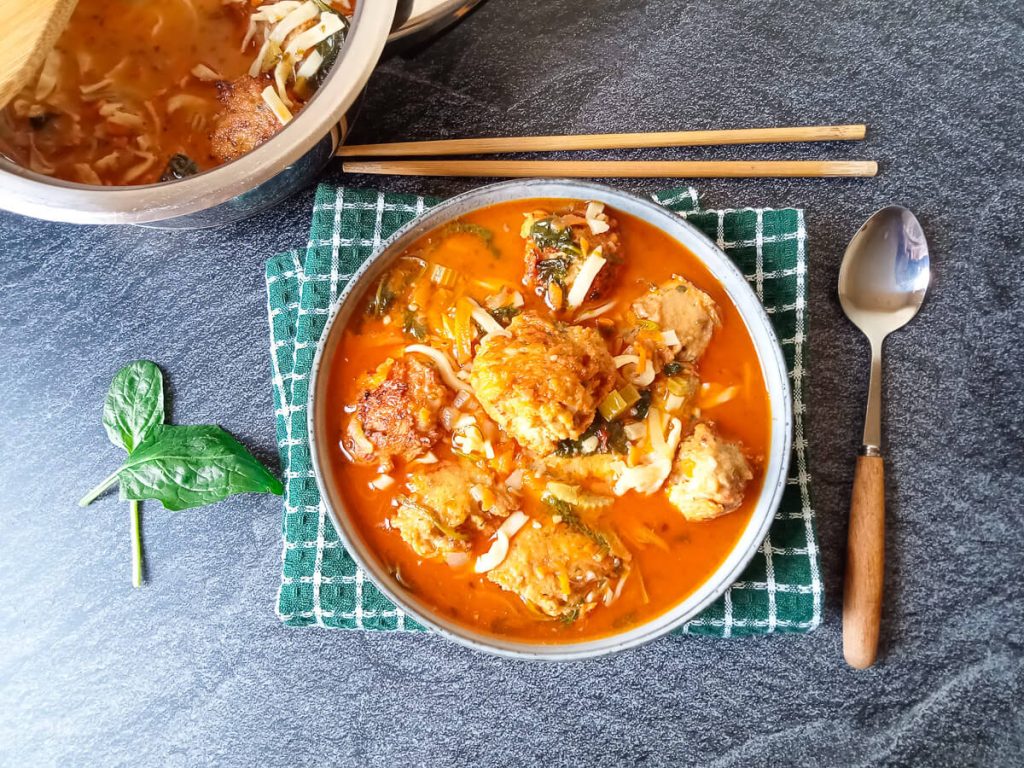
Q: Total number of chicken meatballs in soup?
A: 7